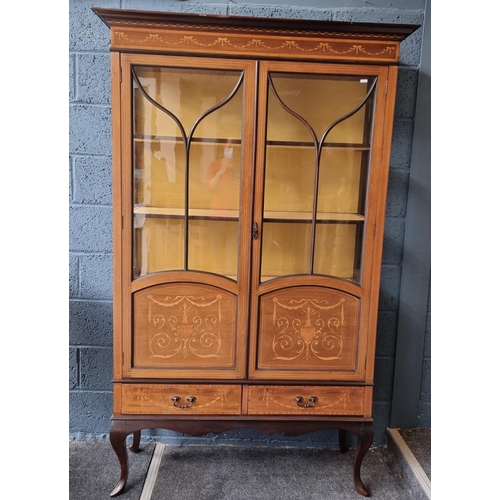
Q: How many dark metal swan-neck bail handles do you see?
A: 2